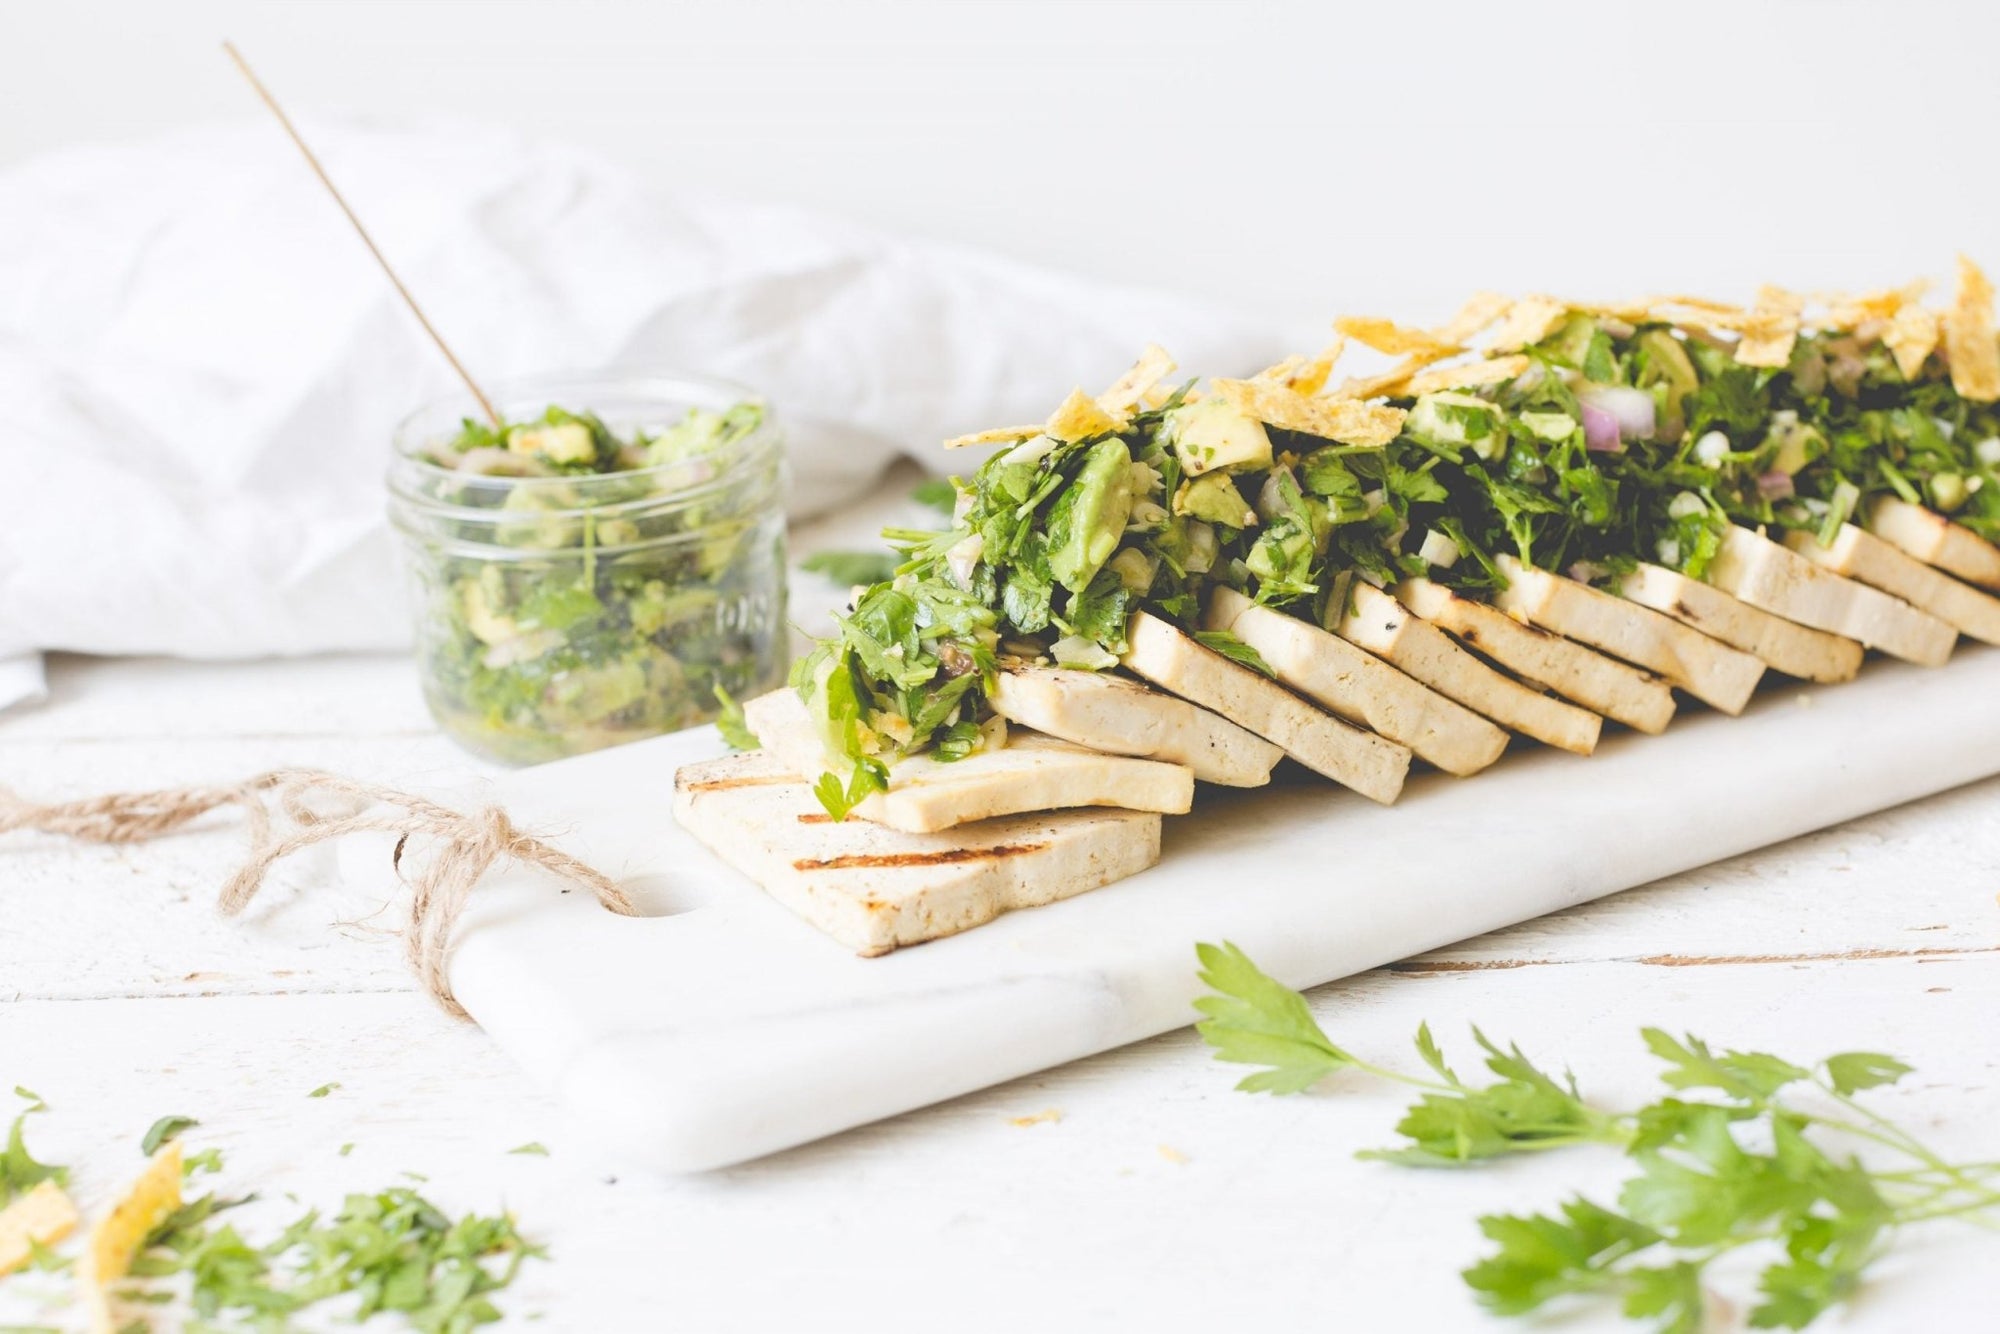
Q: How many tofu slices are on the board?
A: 12